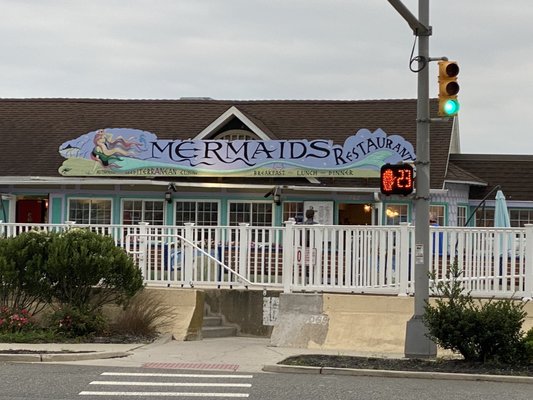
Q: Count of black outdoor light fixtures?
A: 2